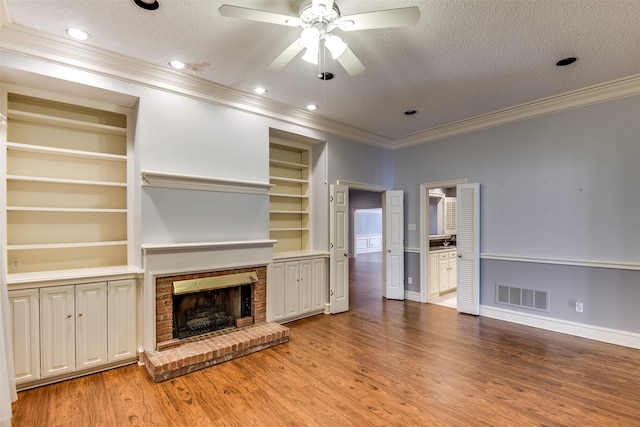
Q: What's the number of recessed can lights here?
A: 8